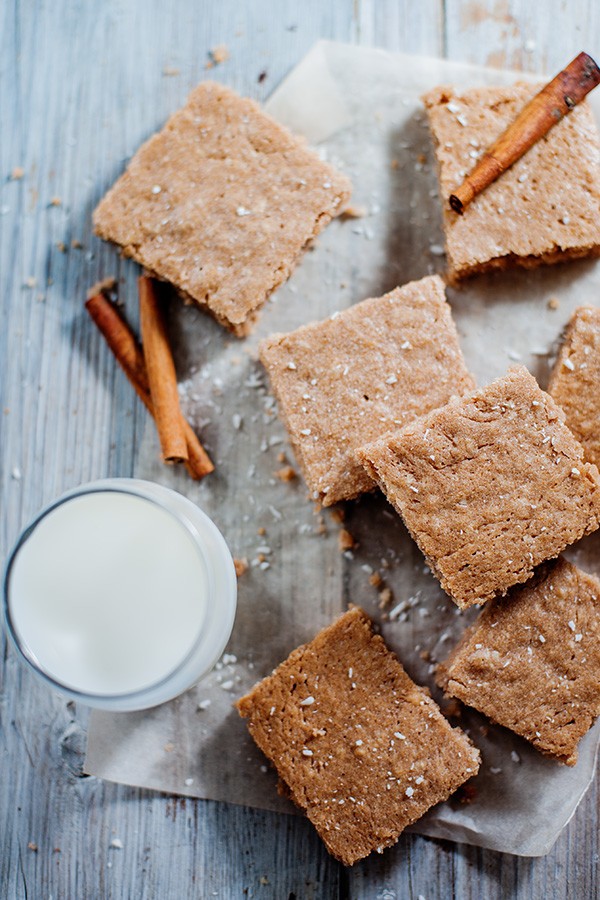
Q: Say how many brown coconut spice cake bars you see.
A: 7